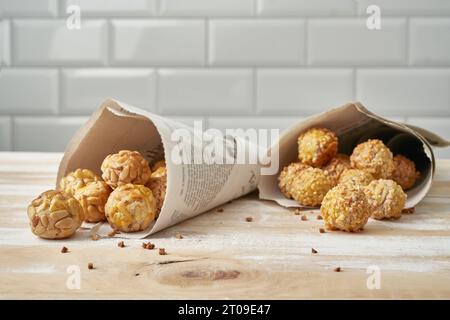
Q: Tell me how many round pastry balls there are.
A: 15